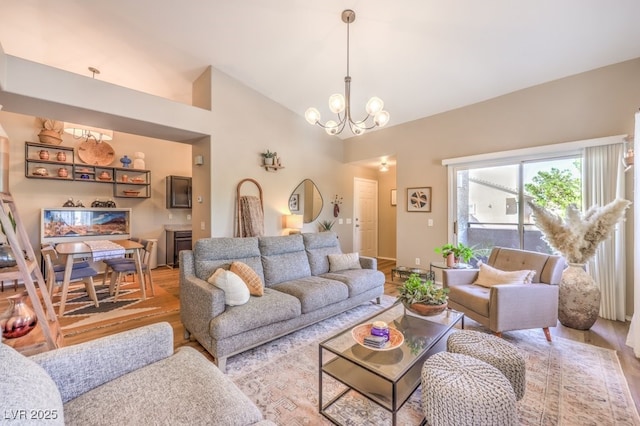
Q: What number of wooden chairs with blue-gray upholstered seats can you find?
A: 4